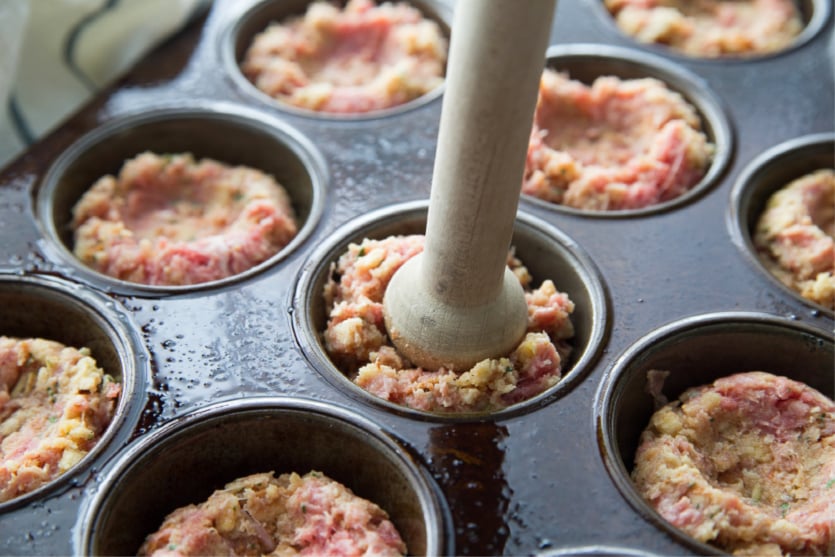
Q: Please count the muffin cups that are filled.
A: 9